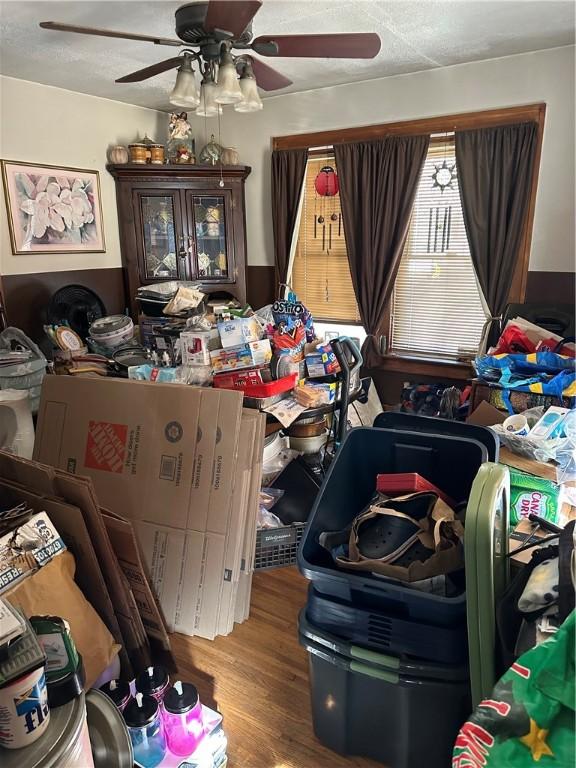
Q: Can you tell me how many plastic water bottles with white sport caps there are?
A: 4